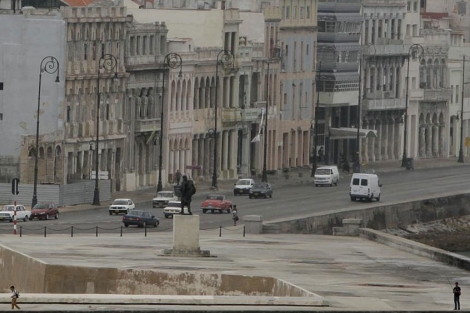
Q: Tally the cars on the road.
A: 11